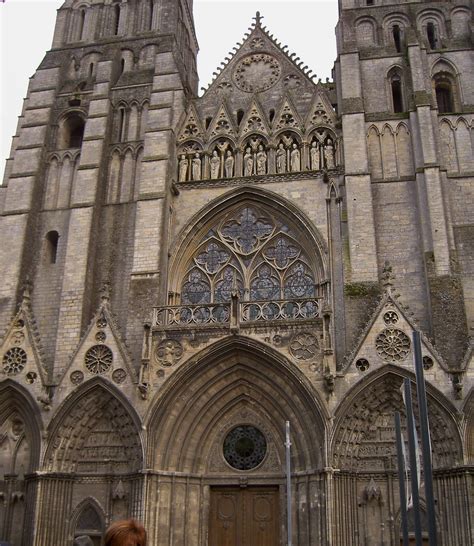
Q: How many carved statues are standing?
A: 10